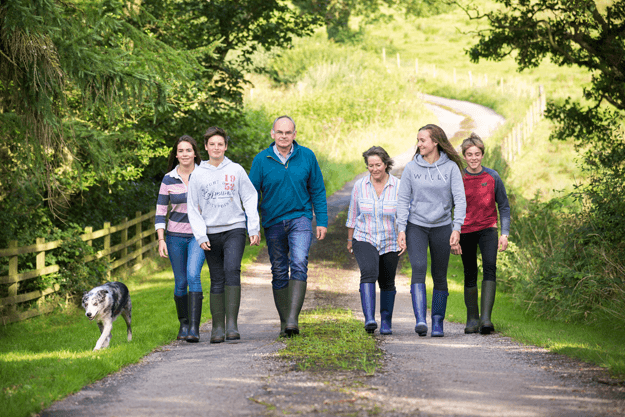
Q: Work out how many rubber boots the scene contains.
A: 12